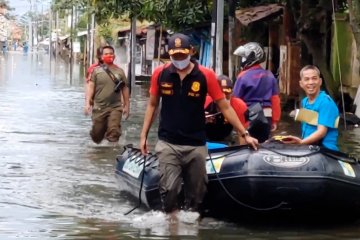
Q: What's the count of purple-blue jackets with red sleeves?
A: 1